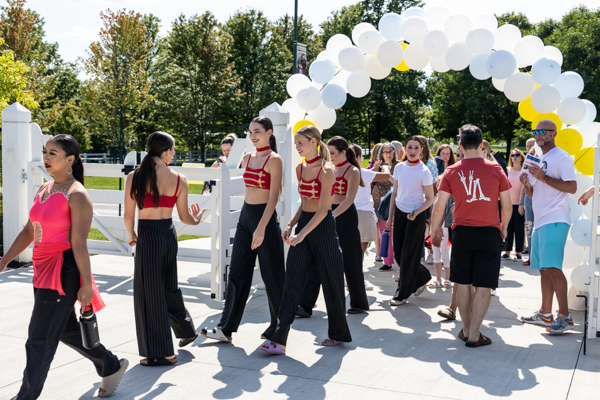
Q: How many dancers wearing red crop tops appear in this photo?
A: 4